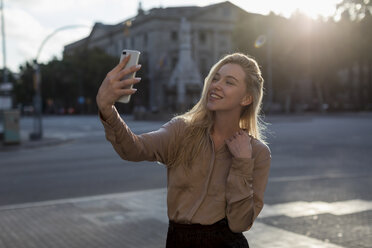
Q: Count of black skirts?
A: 1